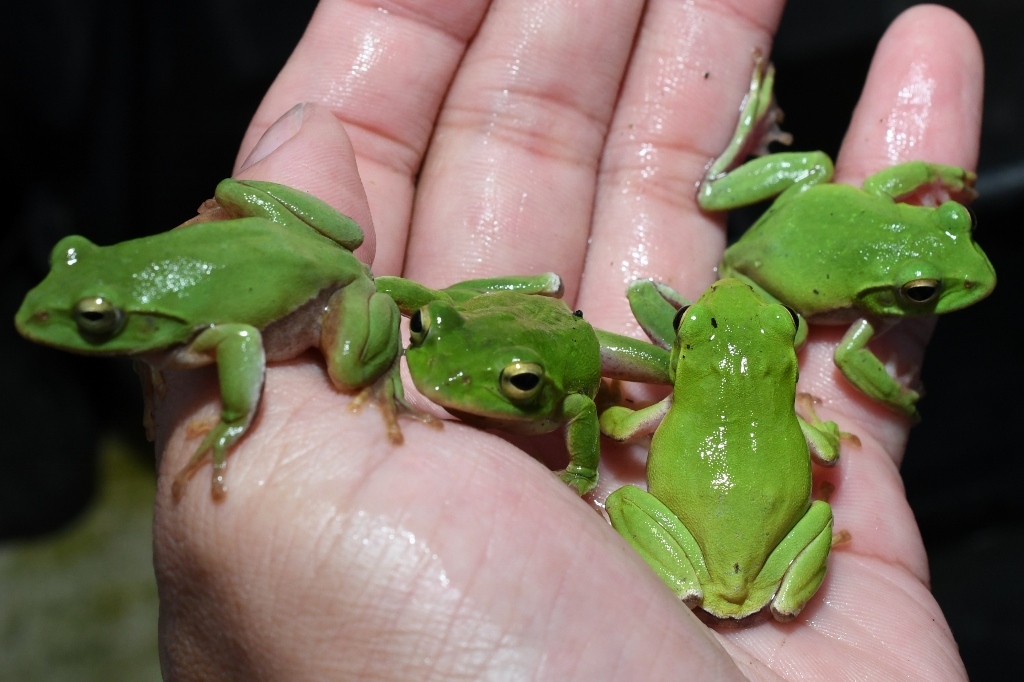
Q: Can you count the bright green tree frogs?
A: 4